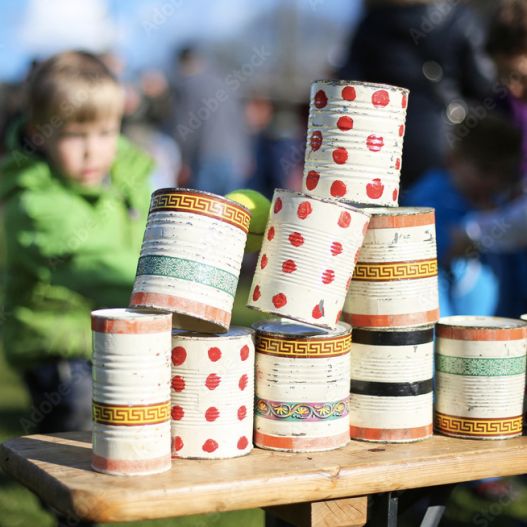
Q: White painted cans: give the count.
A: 9